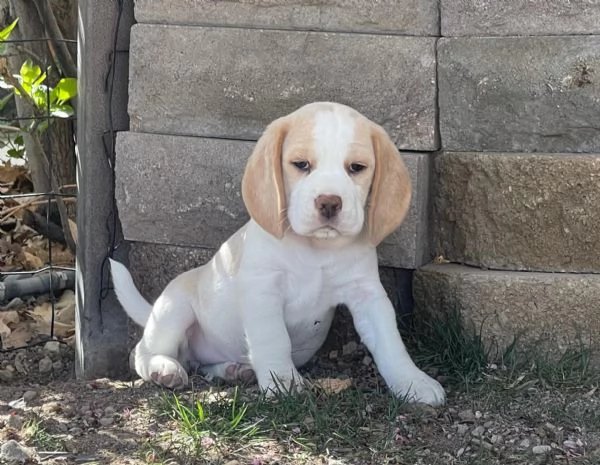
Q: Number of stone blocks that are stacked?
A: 8